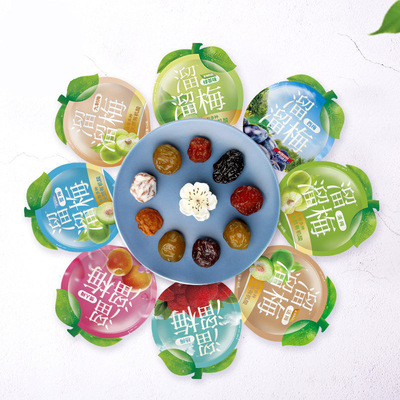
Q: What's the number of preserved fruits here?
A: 9